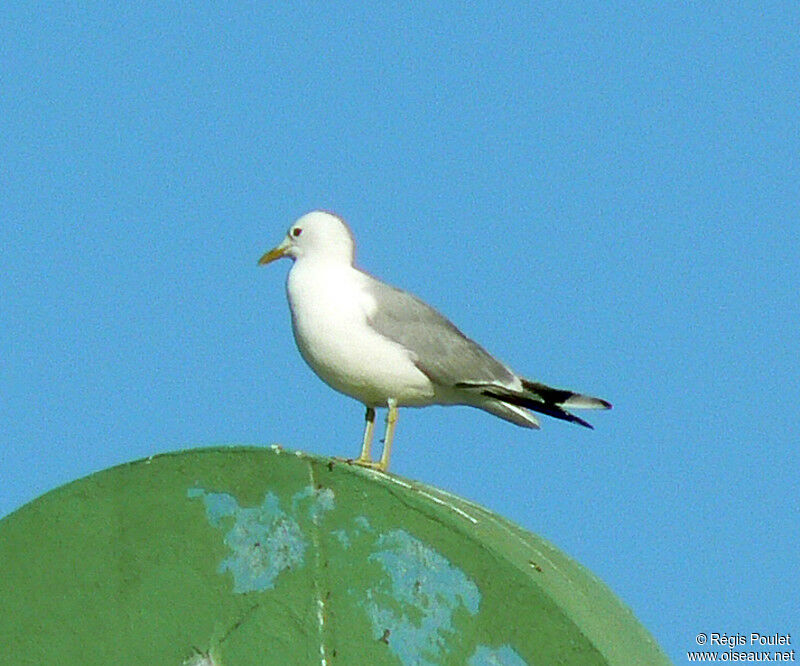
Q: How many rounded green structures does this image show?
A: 1